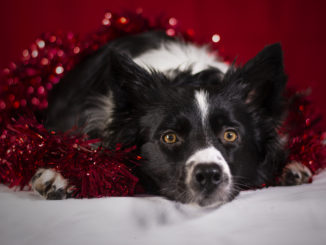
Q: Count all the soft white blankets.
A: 1